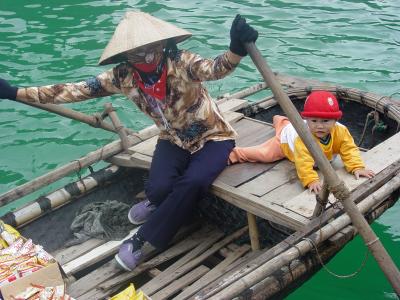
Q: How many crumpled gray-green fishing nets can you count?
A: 1